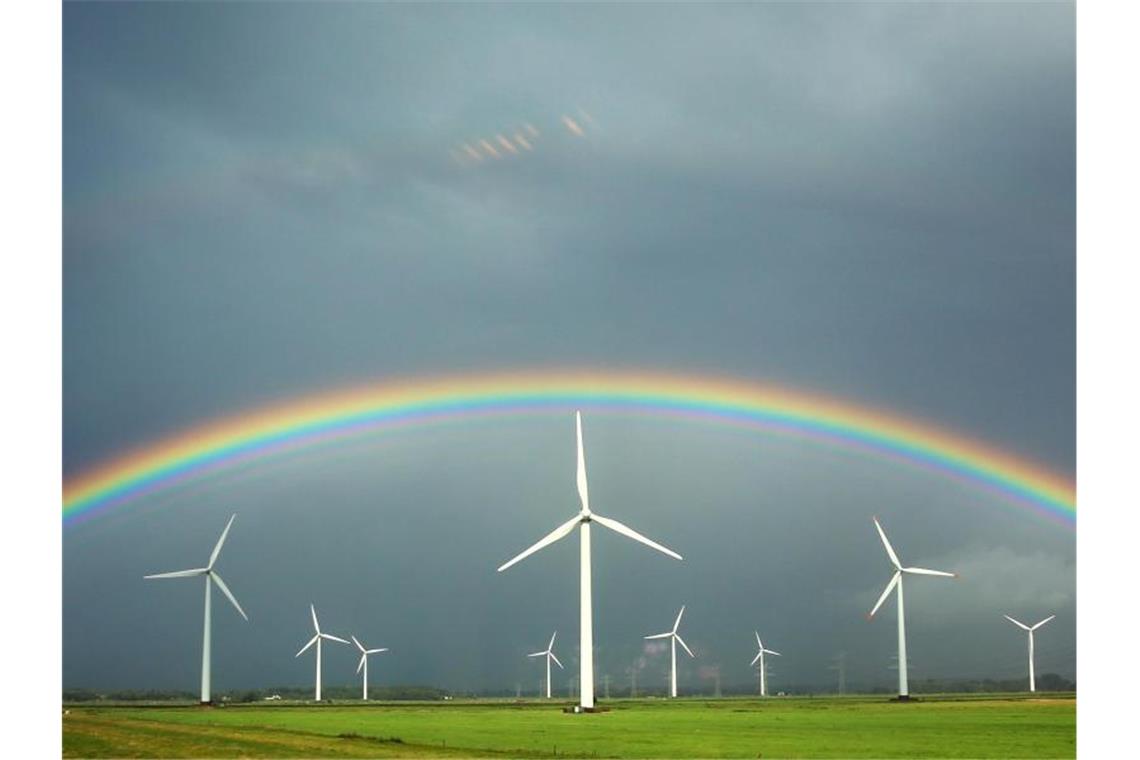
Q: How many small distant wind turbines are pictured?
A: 6